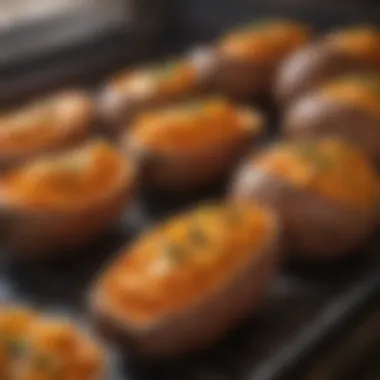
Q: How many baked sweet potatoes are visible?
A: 10